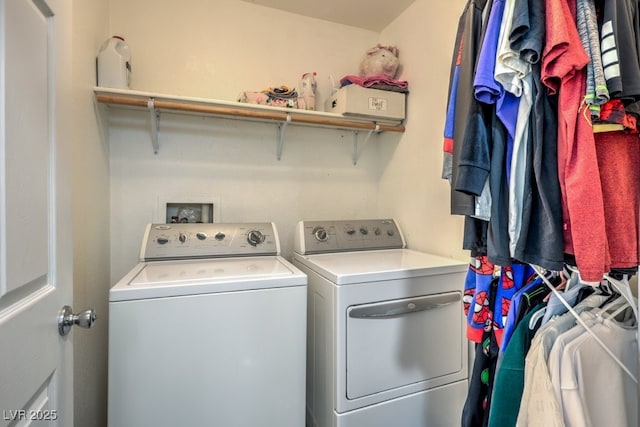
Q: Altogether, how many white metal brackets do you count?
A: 3